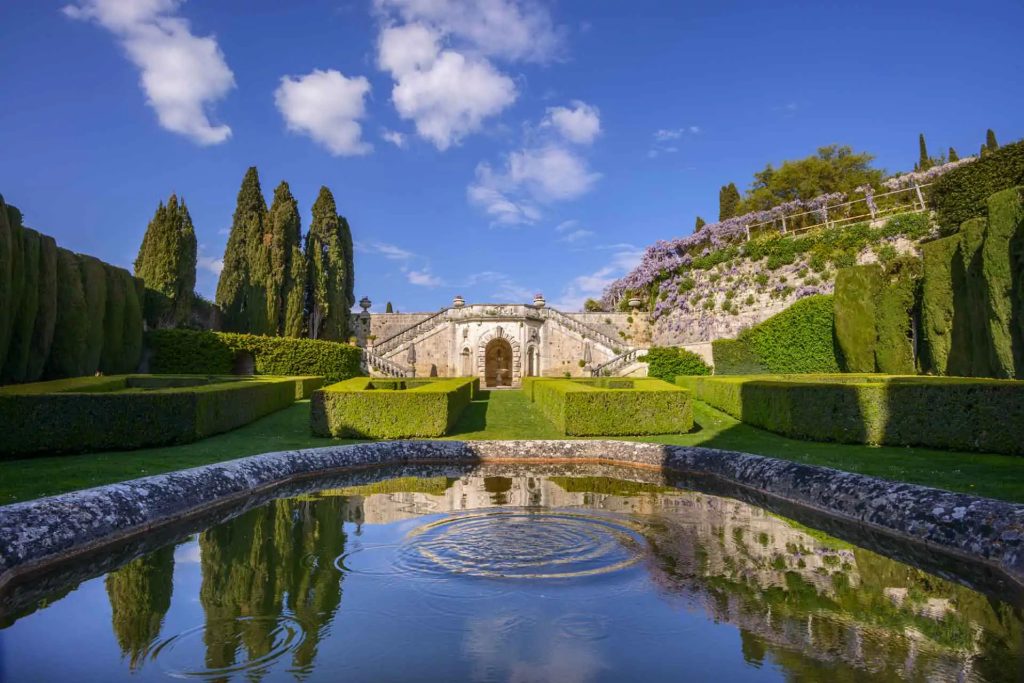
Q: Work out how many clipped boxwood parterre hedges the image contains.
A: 4